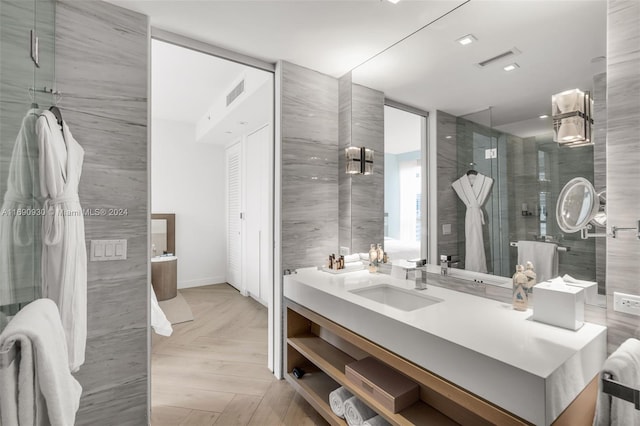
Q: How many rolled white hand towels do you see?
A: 3